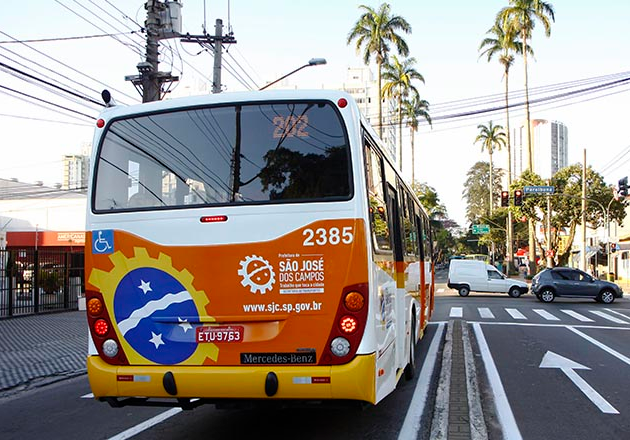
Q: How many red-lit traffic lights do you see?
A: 2